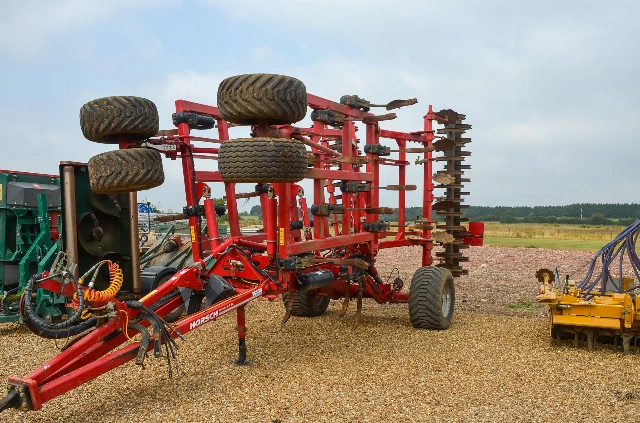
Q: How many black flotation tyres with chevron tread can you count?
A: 5